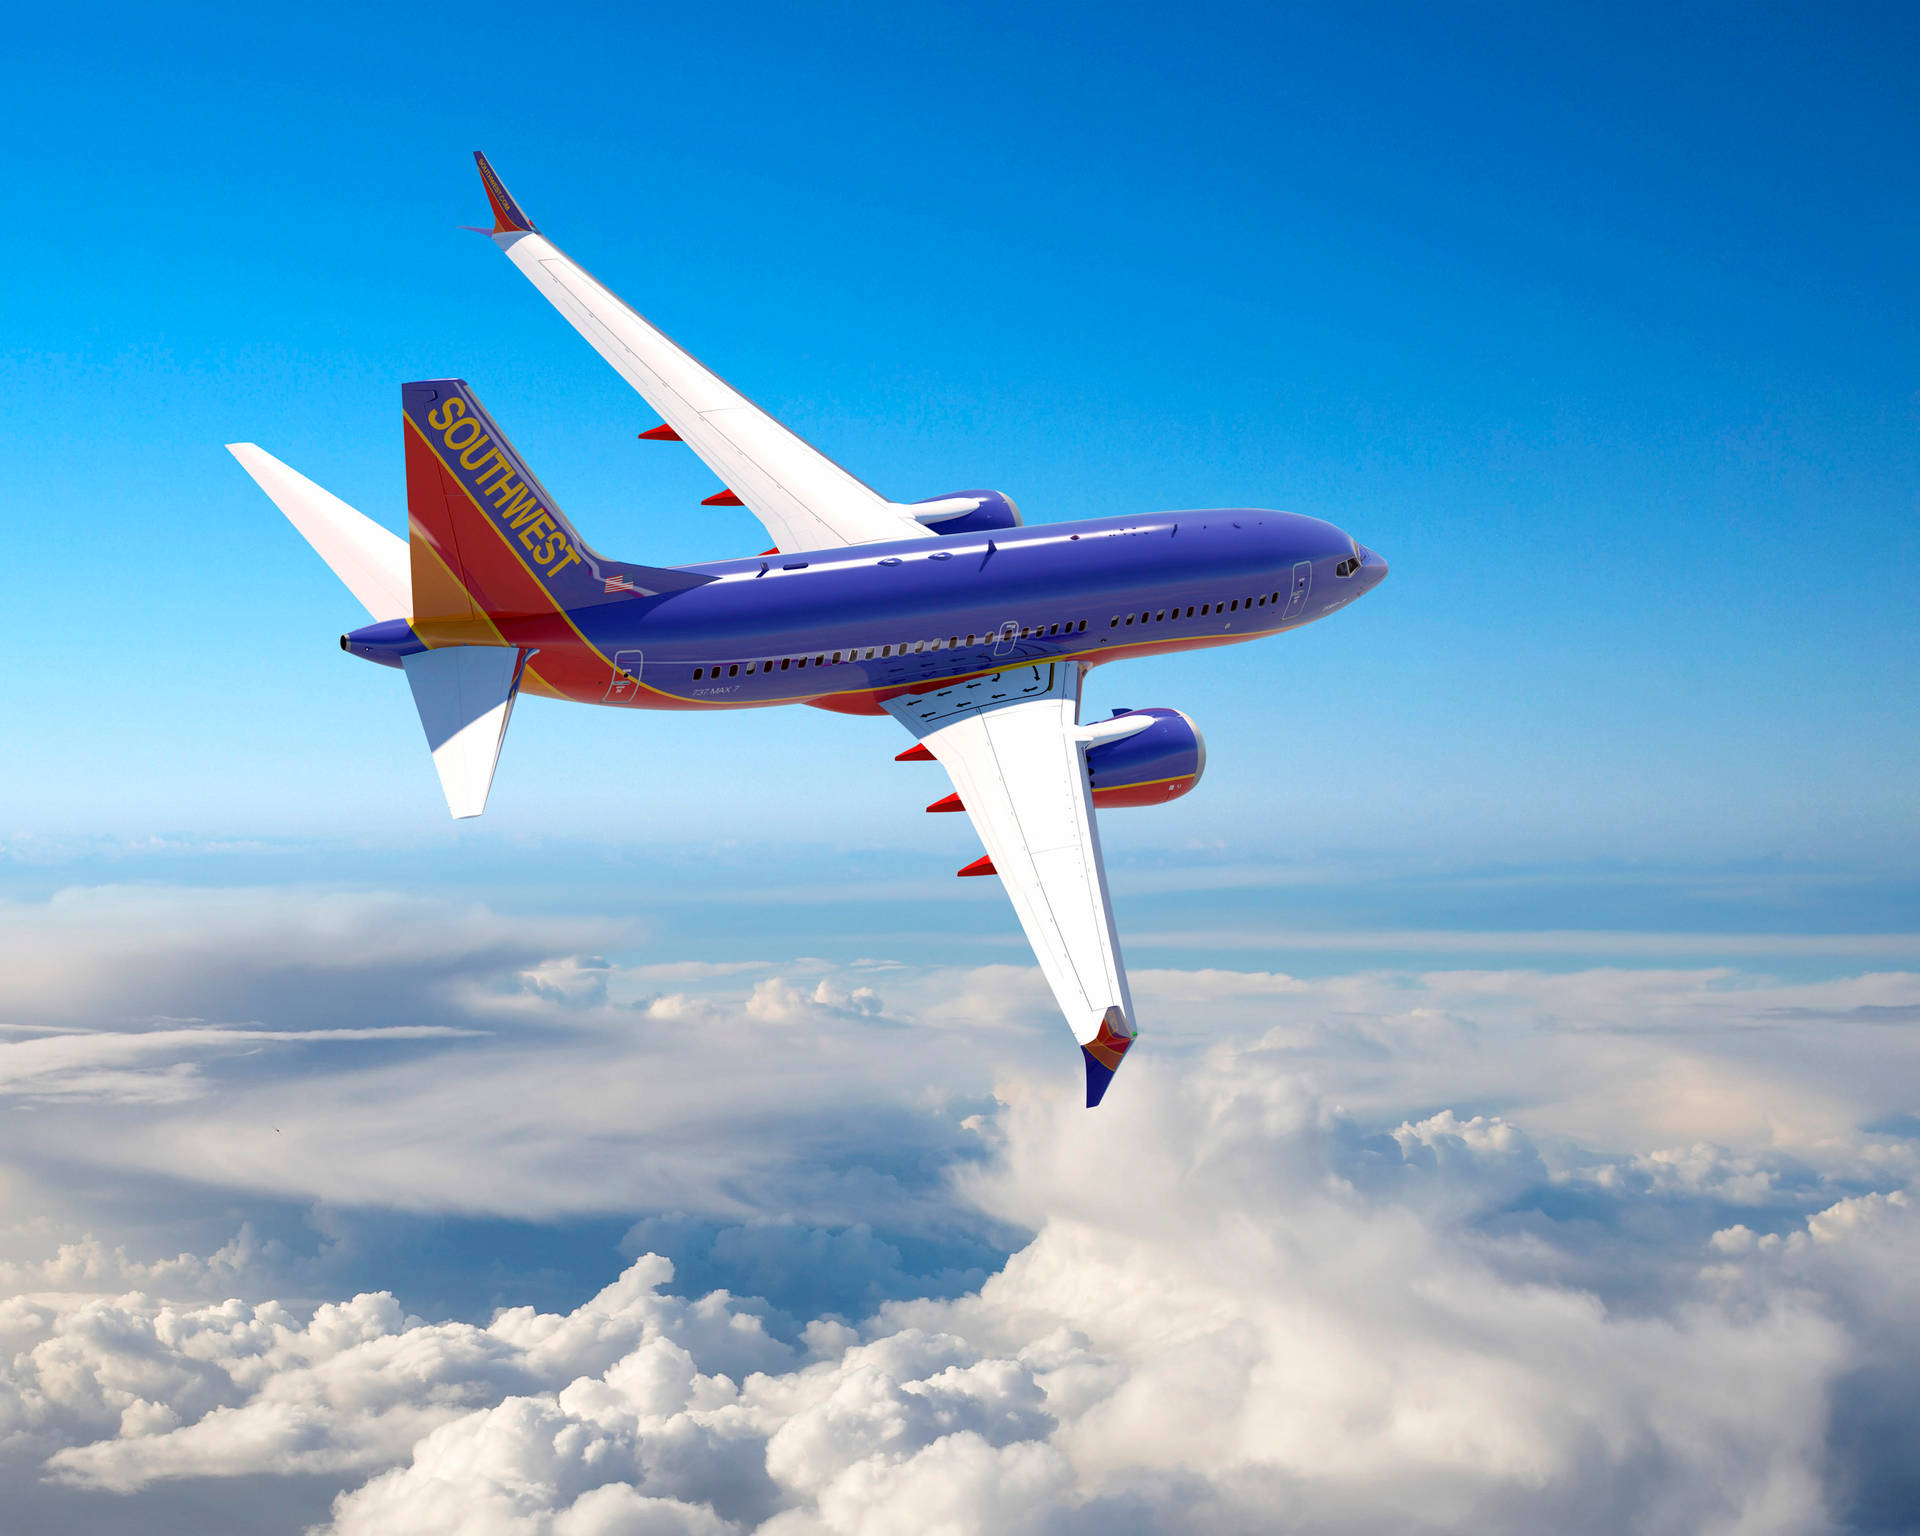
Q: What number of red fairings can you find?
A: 6